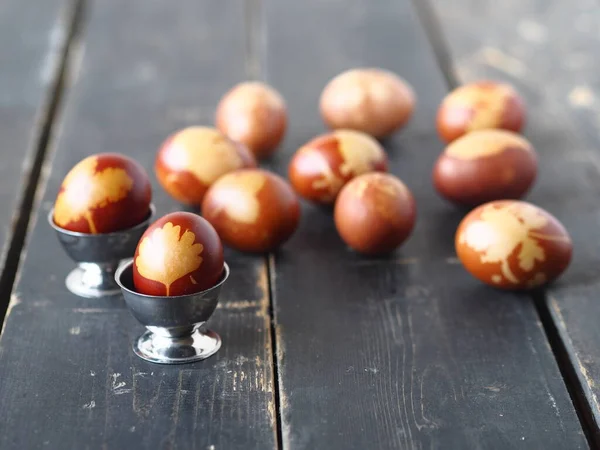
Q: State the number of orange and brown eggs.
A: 11